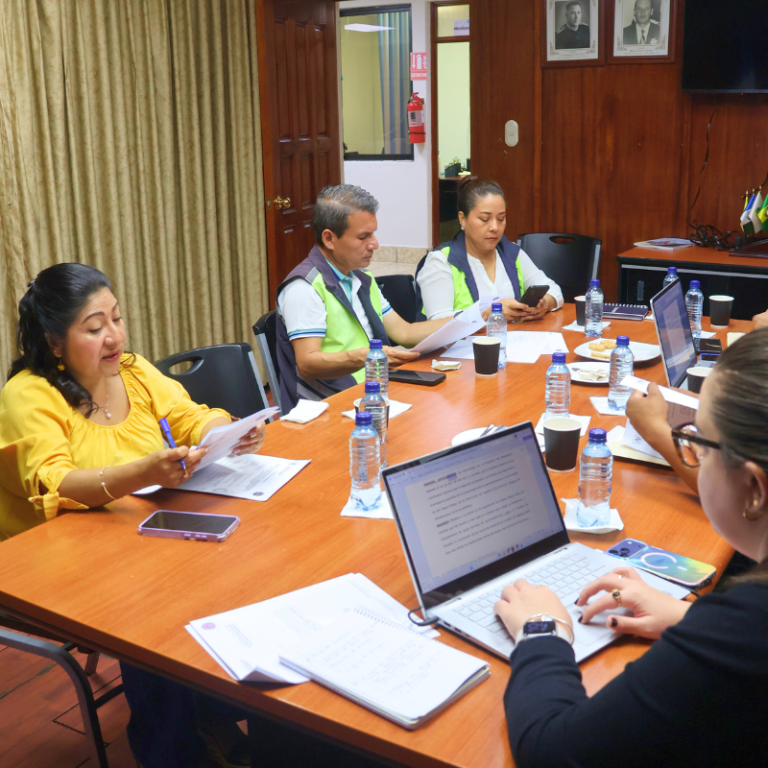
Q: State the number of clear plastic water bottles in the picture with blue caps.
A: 10